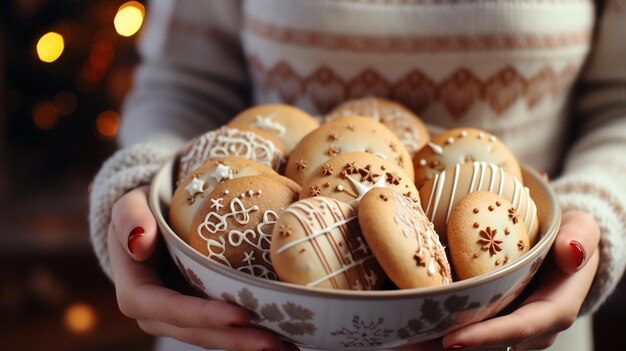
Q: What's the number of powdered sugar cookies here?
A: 0